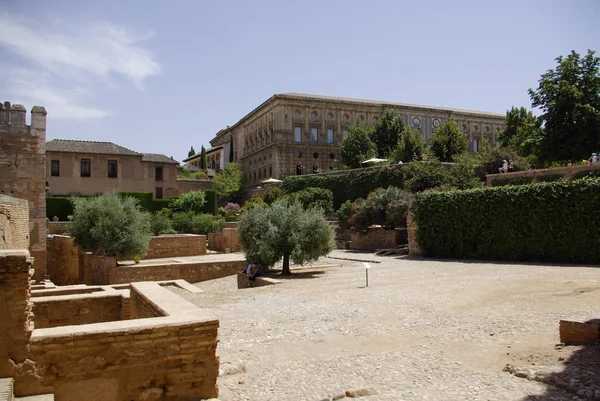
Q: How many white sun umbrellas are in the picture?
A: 2